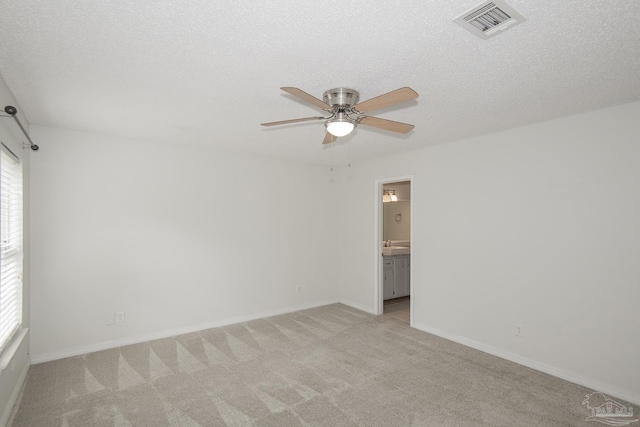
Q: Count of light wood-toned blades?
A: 5